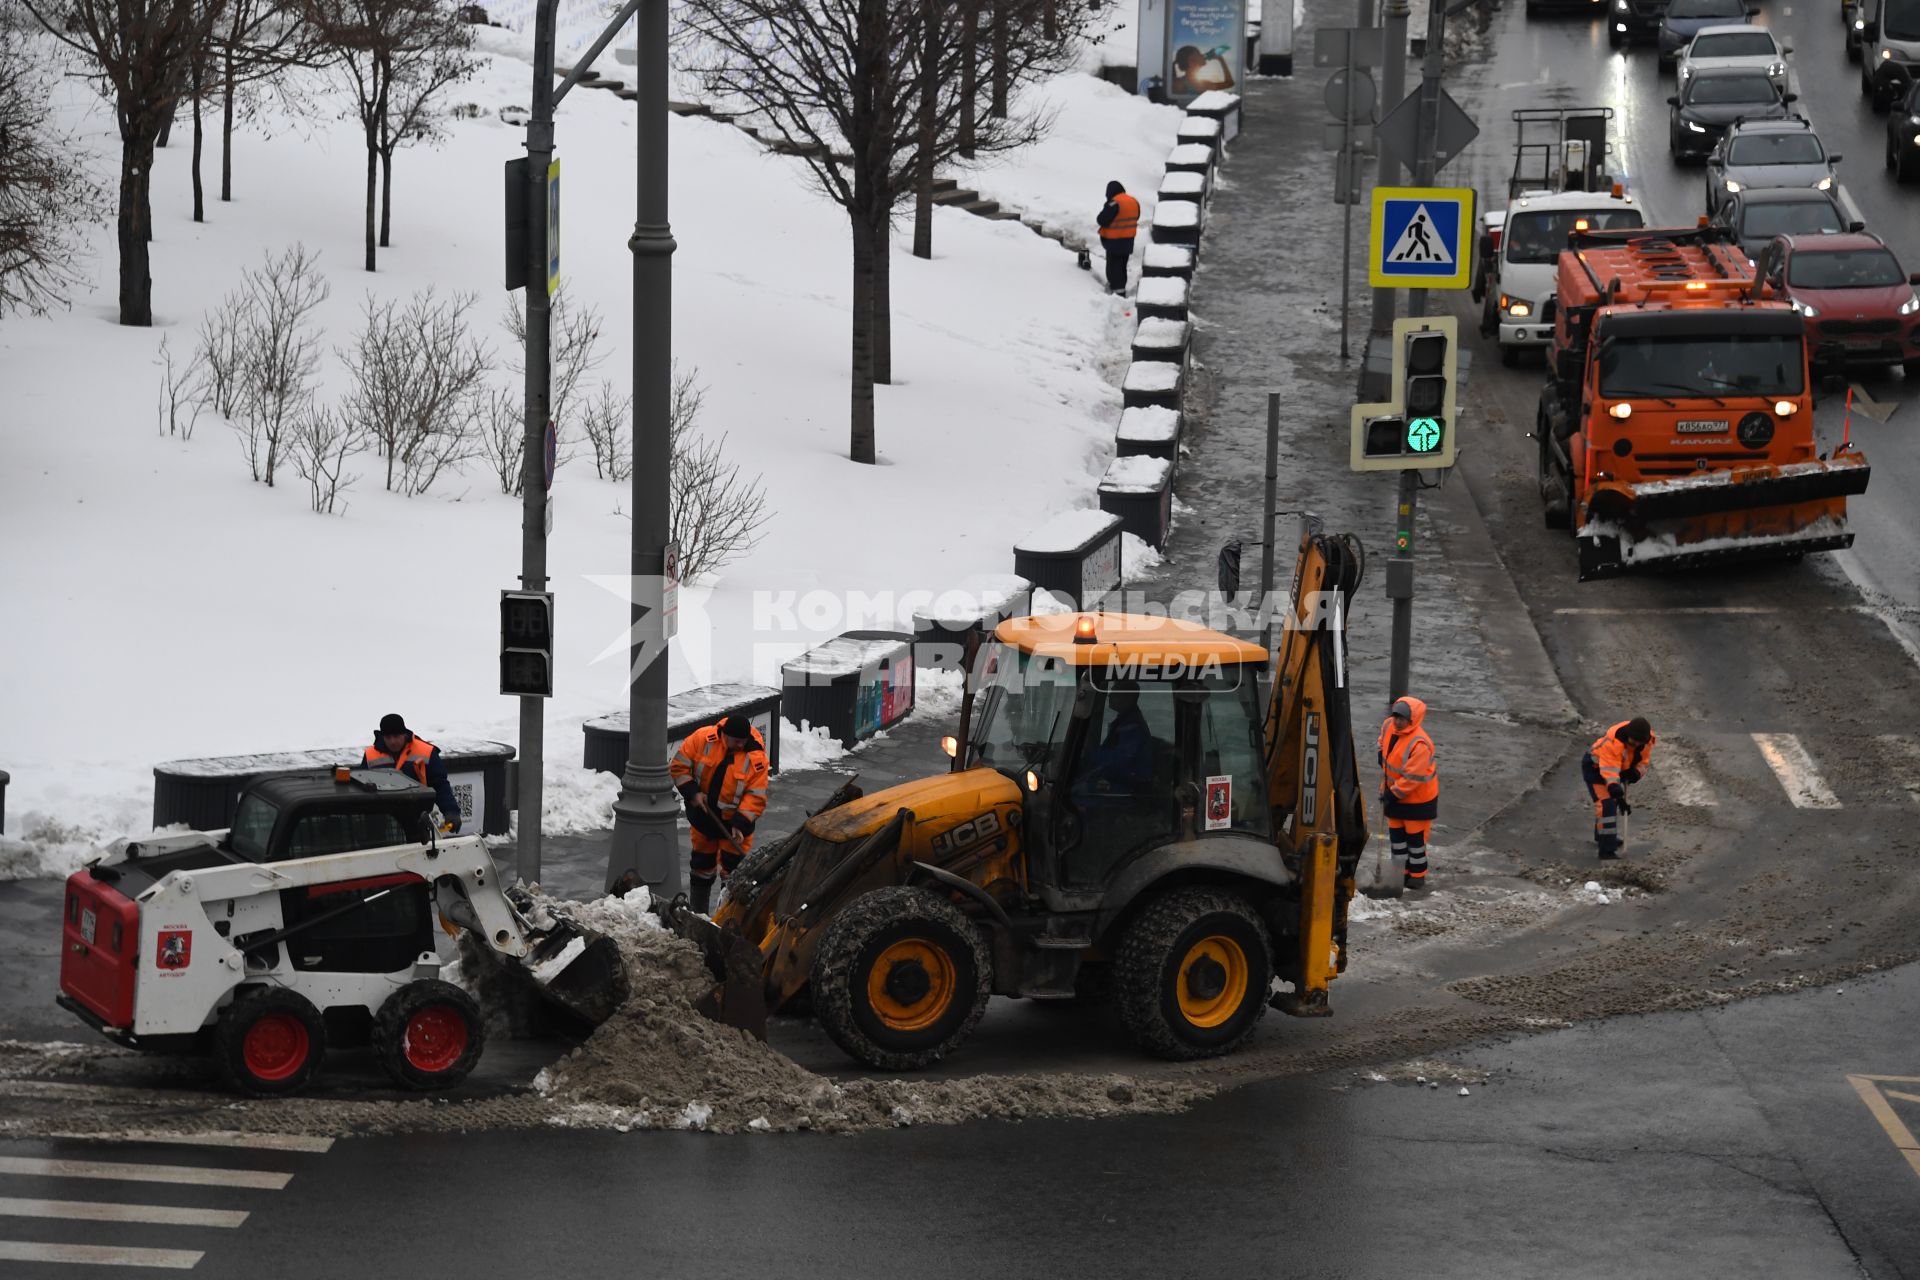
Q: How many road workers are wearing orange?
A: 5